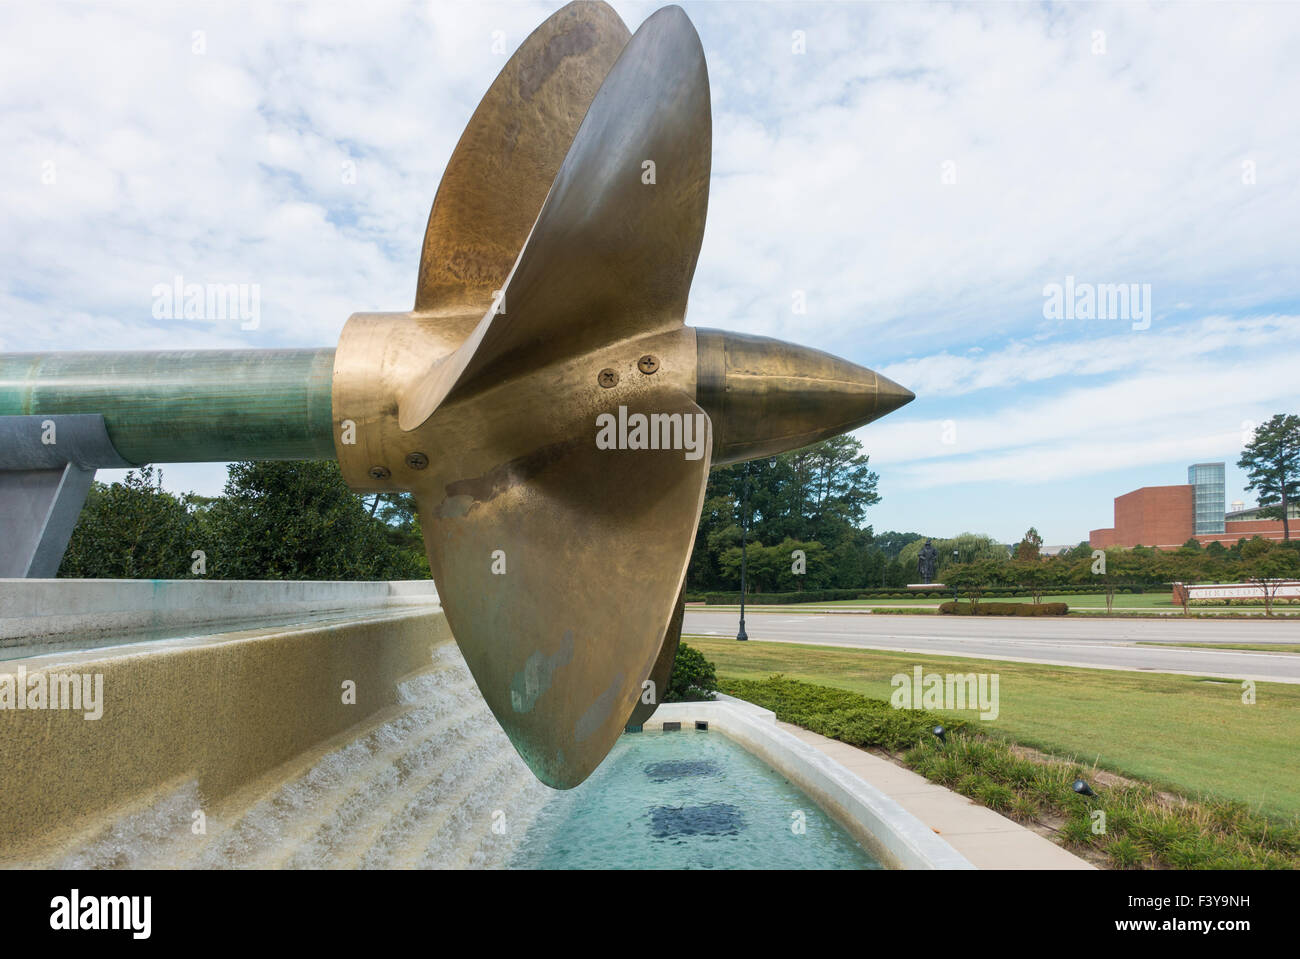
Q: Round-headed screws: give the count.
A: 4